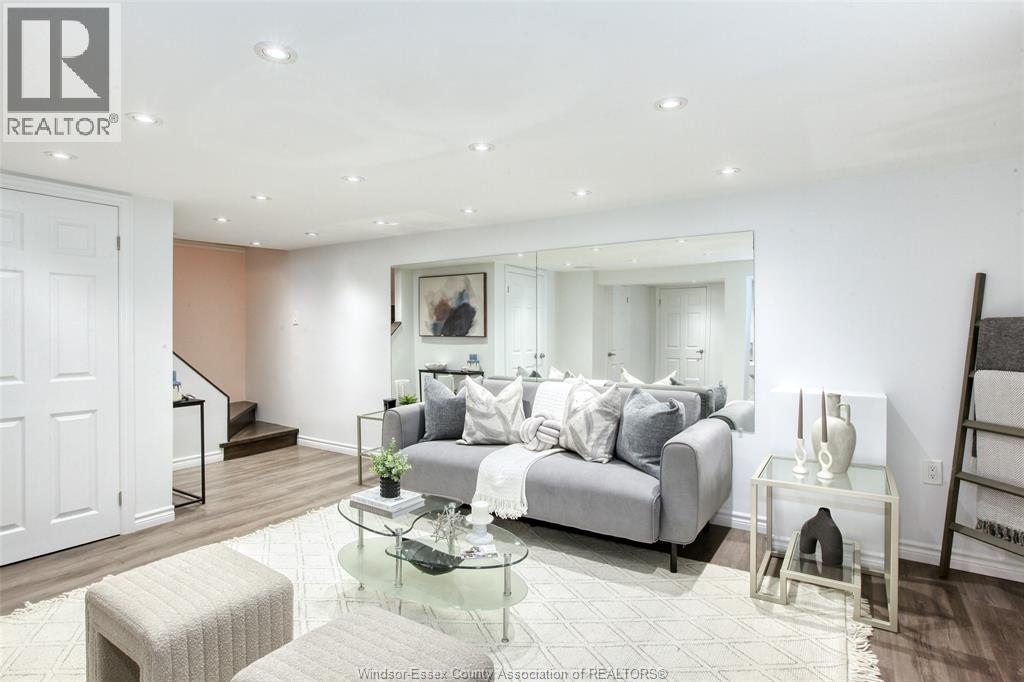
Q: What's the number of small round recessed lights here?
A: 14